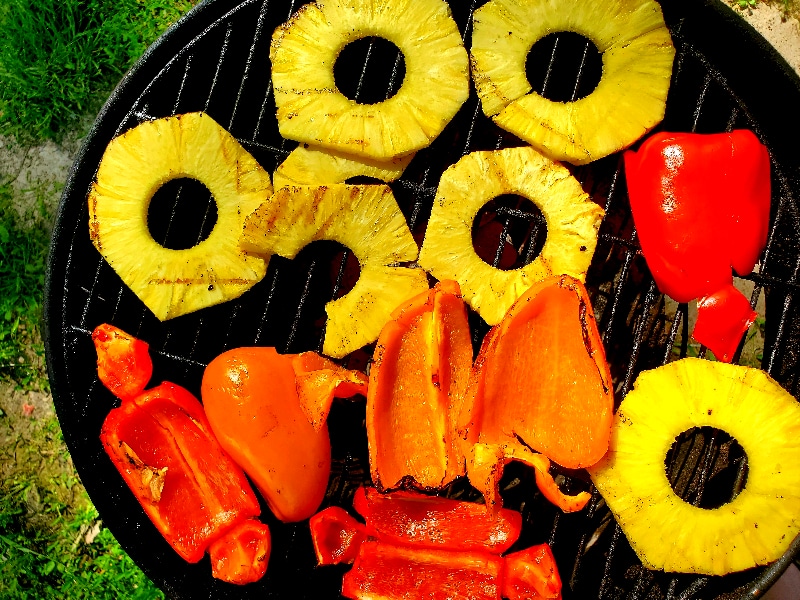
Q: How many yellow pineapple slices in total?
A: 7